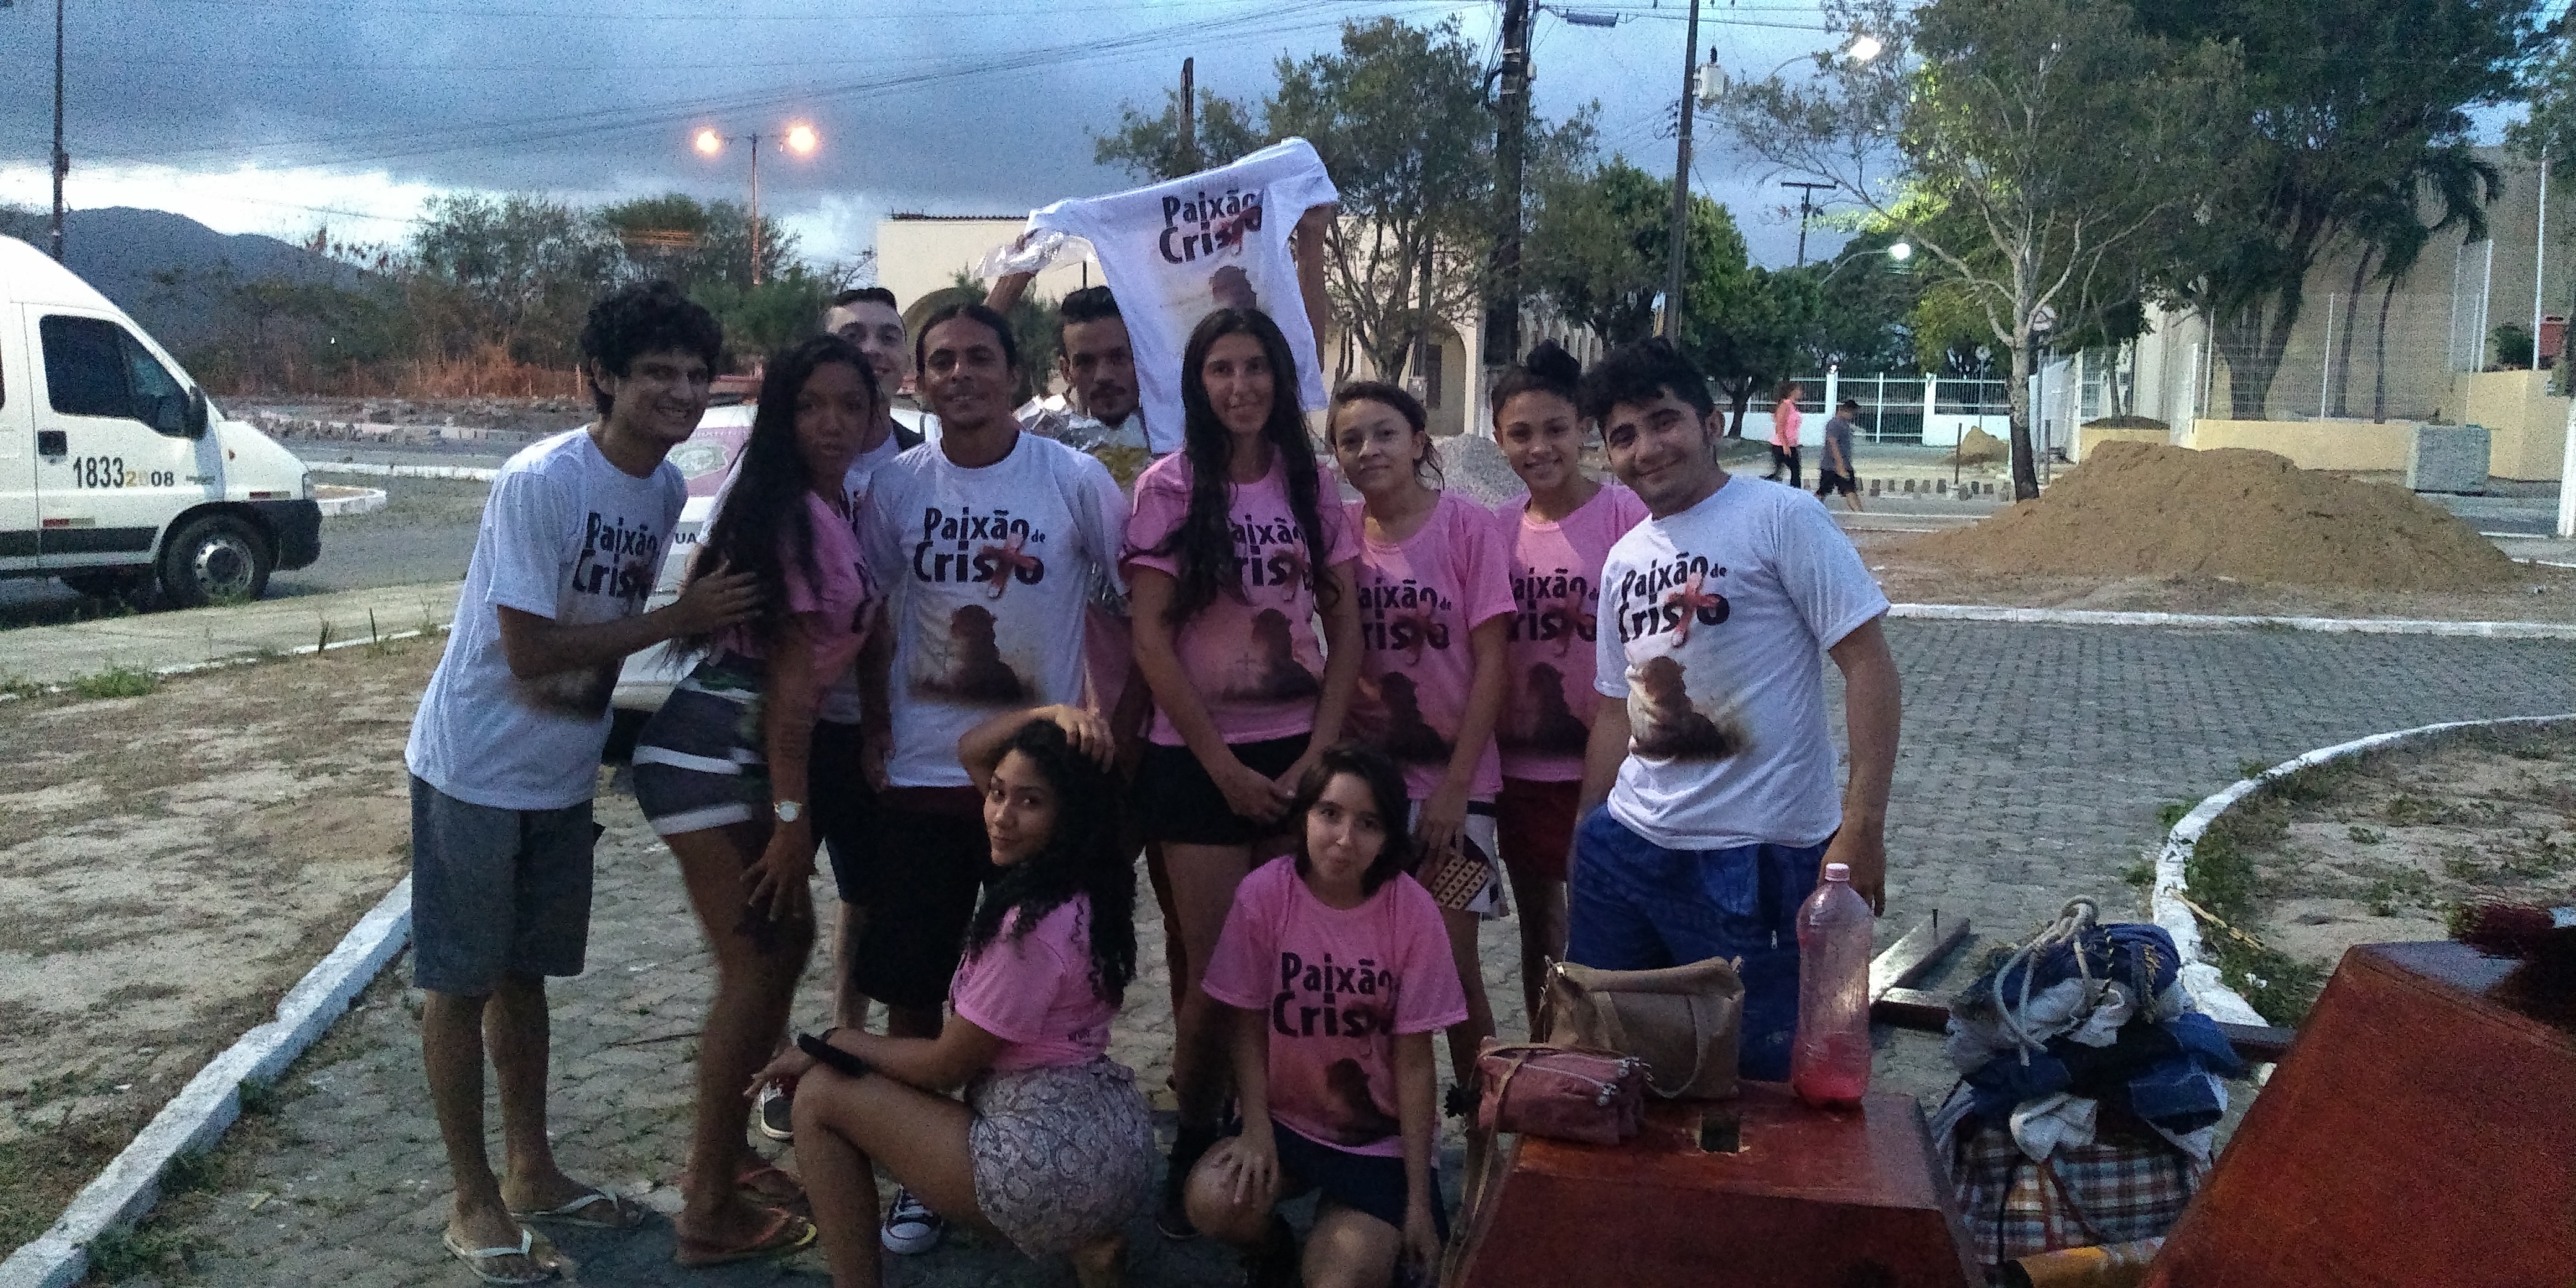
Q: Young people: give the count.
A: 11